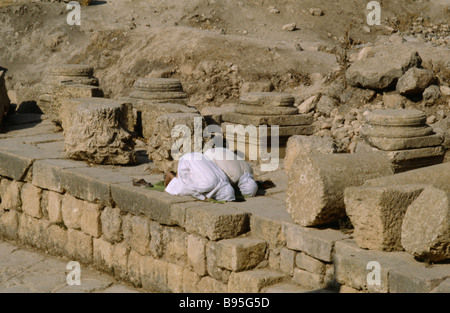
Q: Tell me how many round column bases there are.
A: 4